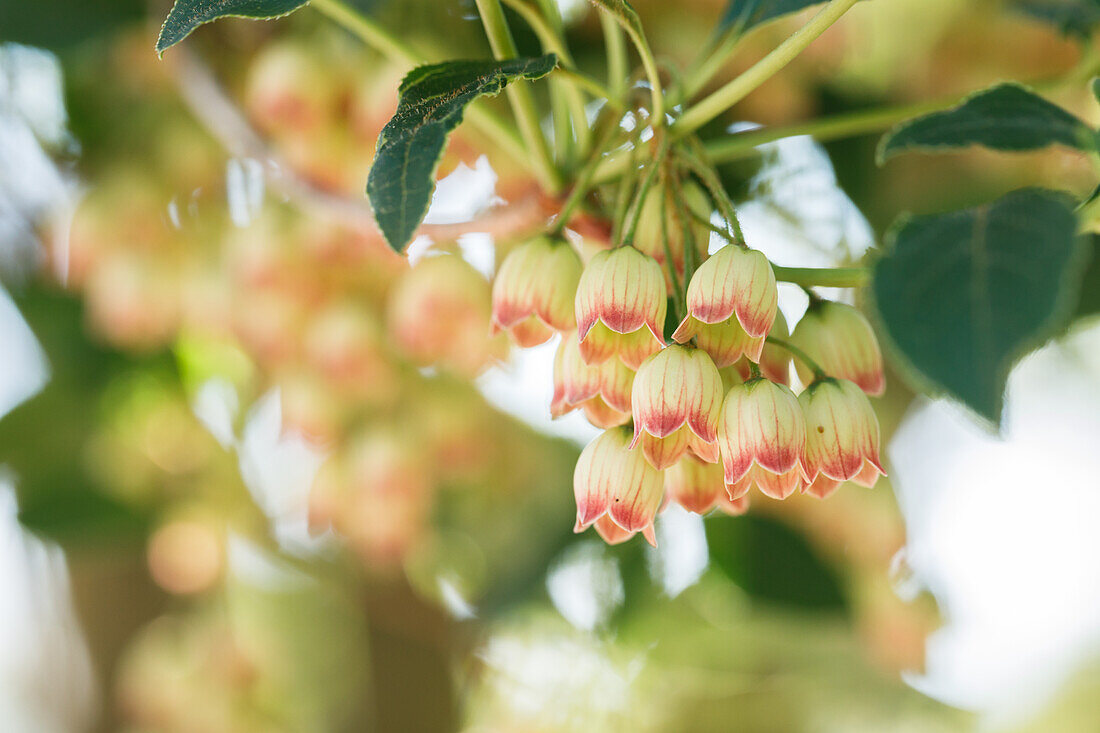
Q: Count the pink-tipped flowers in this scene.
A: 12